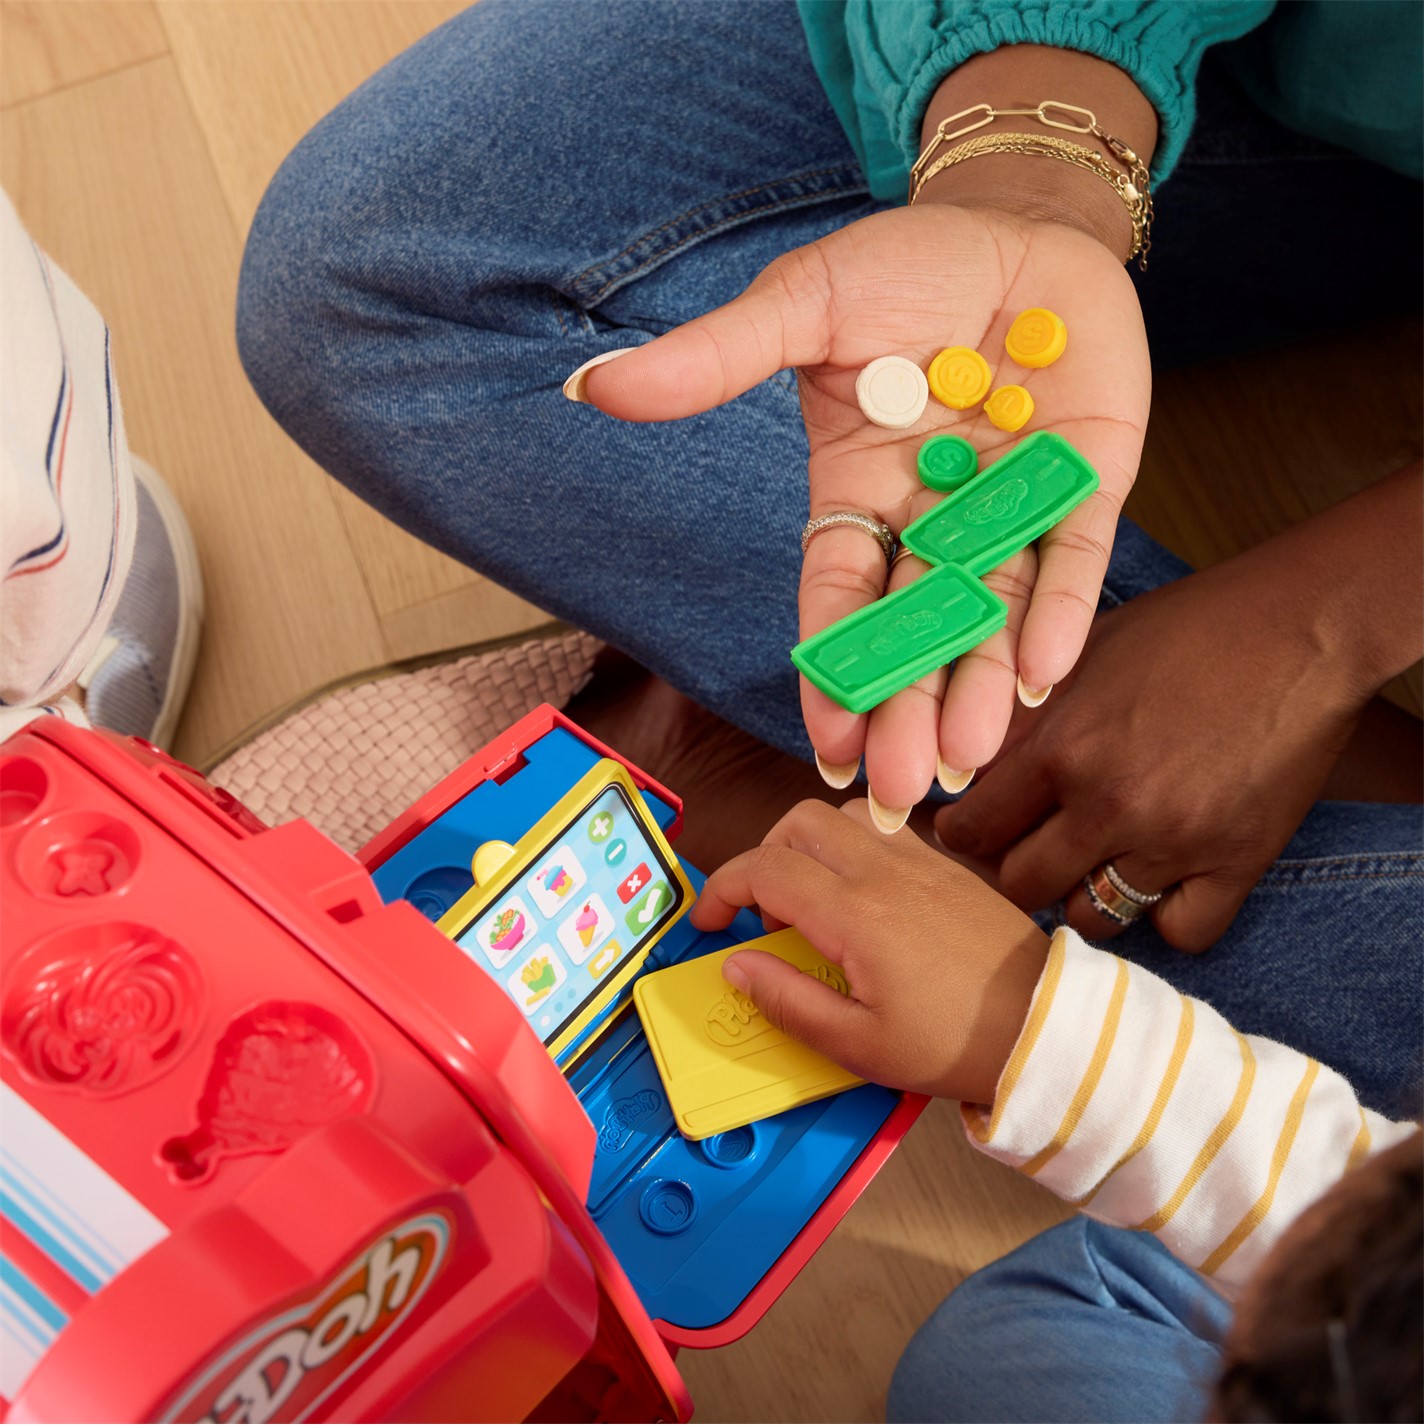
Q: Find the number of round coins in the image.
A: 5